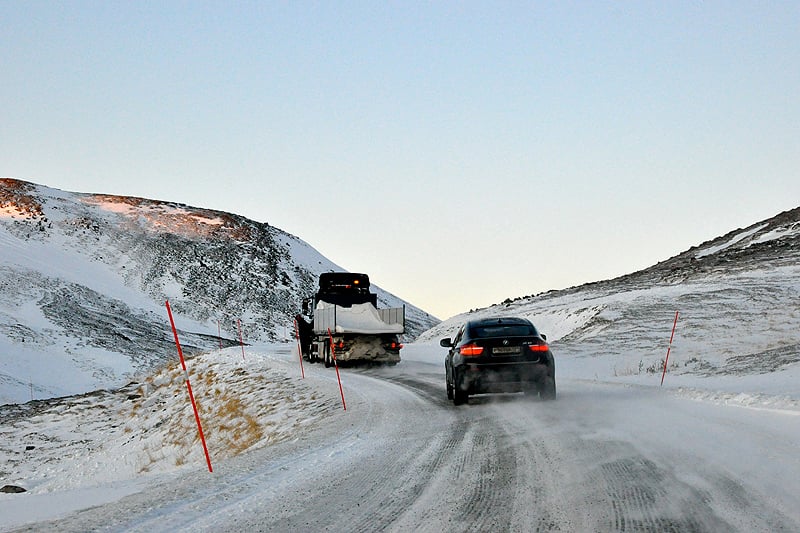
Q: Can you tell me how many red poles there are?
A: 6